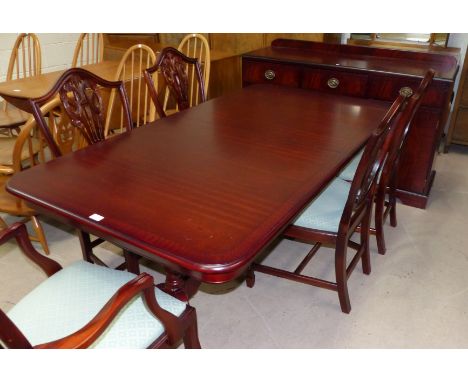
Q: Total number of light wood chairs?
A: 5